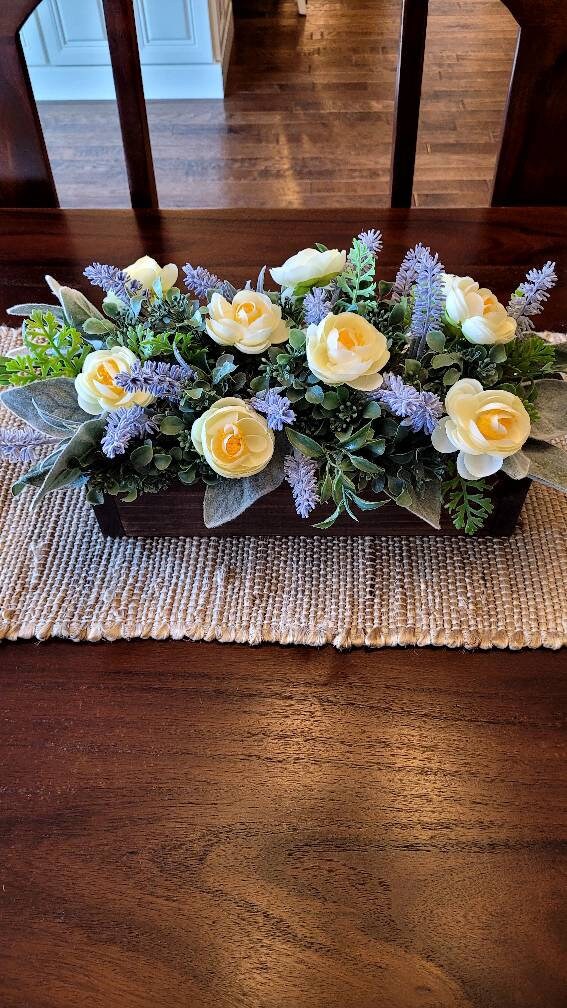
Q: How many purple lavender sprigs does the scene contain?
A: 14